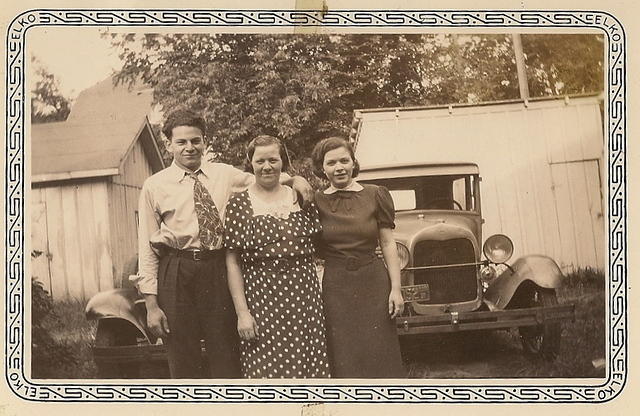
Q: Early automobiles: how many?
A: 2